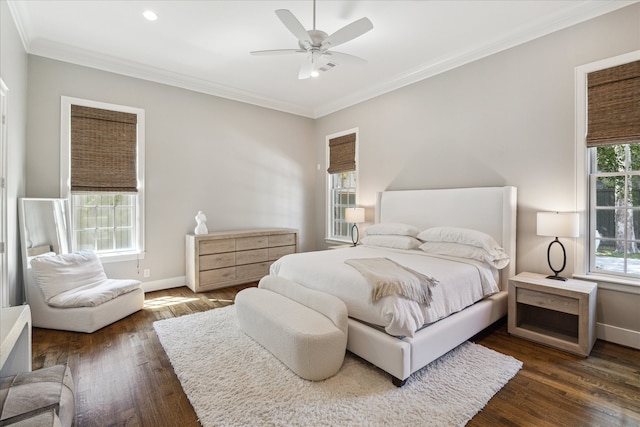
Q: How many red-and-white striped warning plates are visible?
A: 0